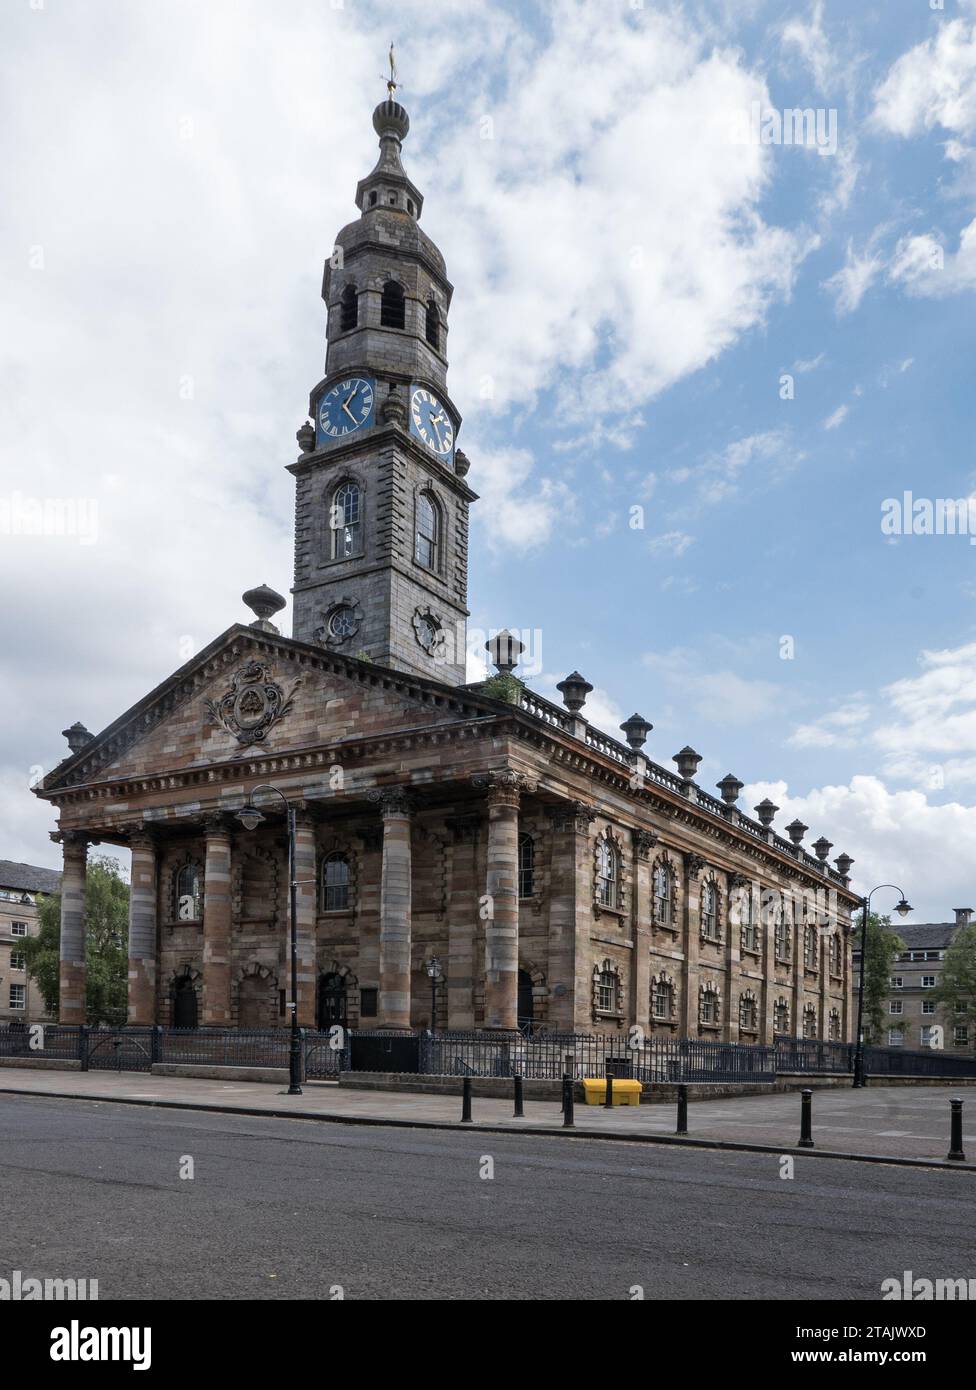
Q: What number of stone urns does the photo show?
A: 14